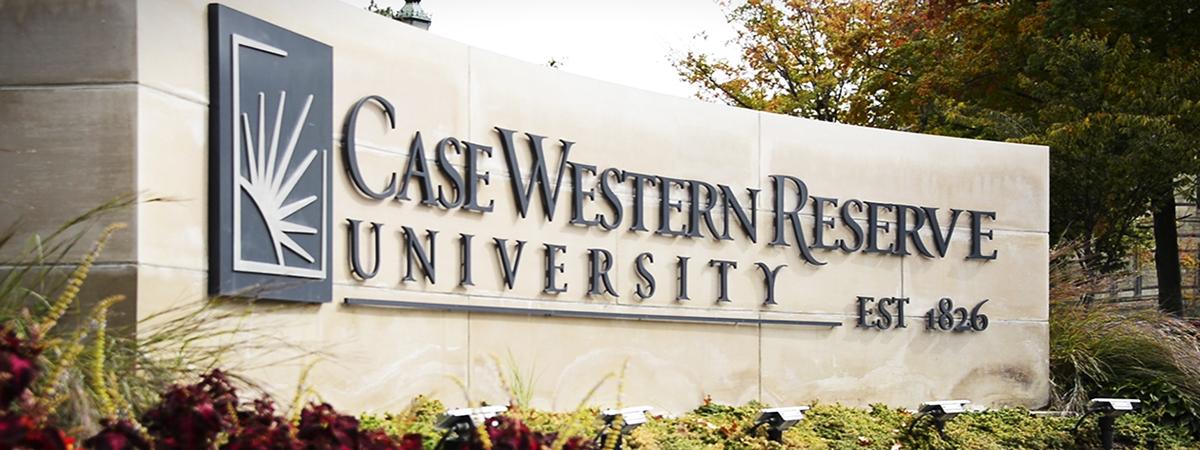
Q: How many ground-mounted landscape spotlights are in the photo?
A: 5